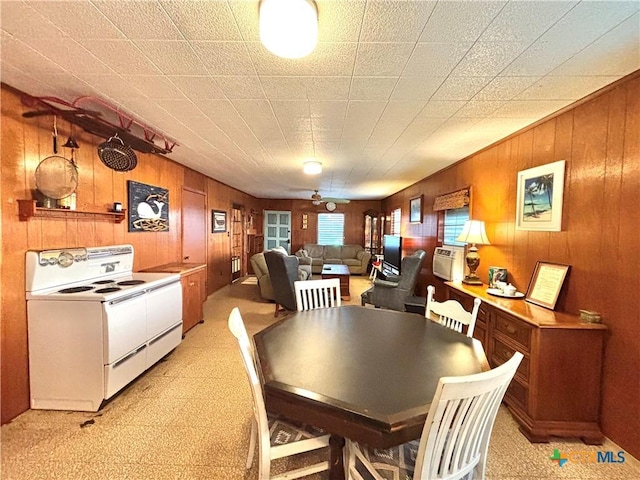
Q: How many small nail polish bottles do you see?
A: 0